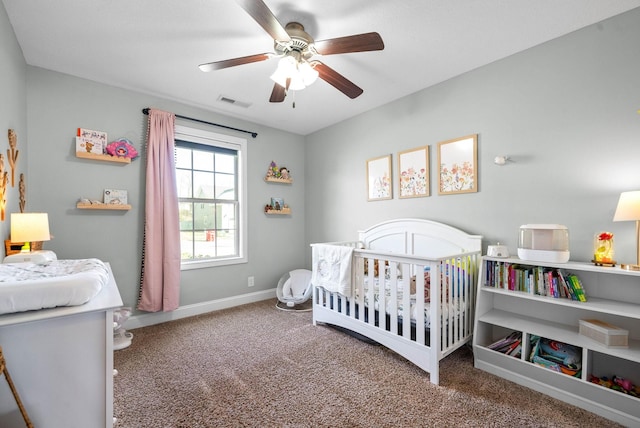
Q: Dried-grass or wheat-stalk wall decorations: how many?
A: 3